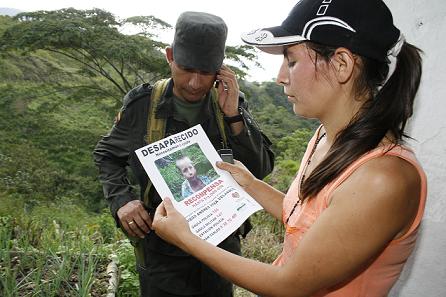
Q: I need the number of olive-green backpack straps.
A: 2